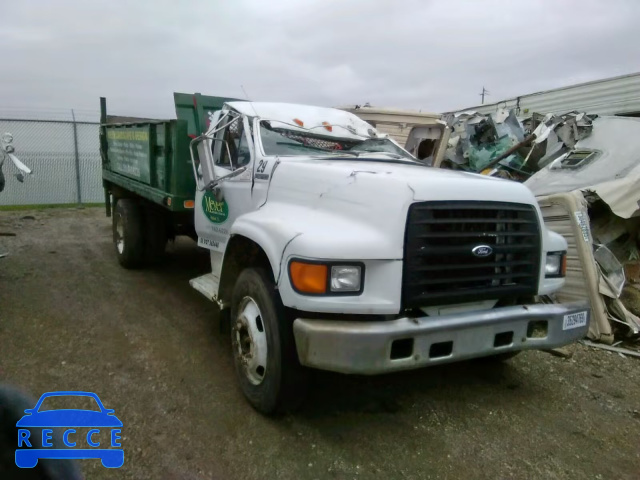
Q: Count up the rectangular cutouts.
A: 4